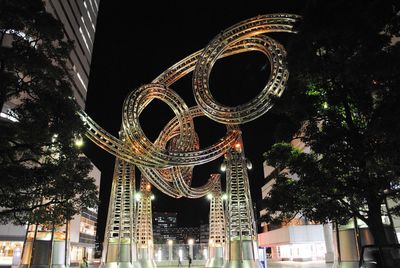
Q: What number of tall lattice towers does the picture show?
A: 4